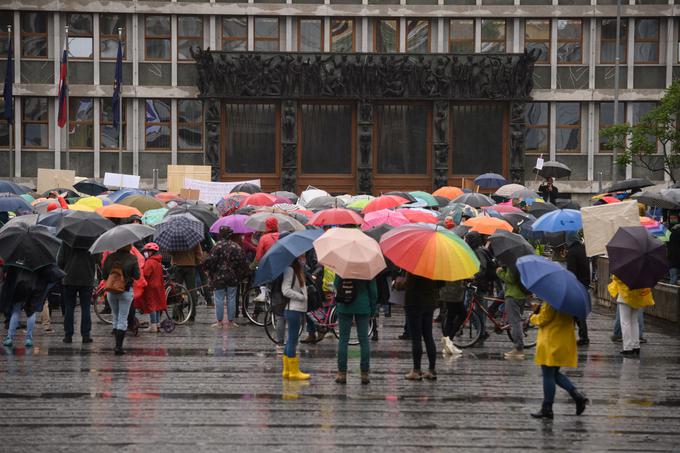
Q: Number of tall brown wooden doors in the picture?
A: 4